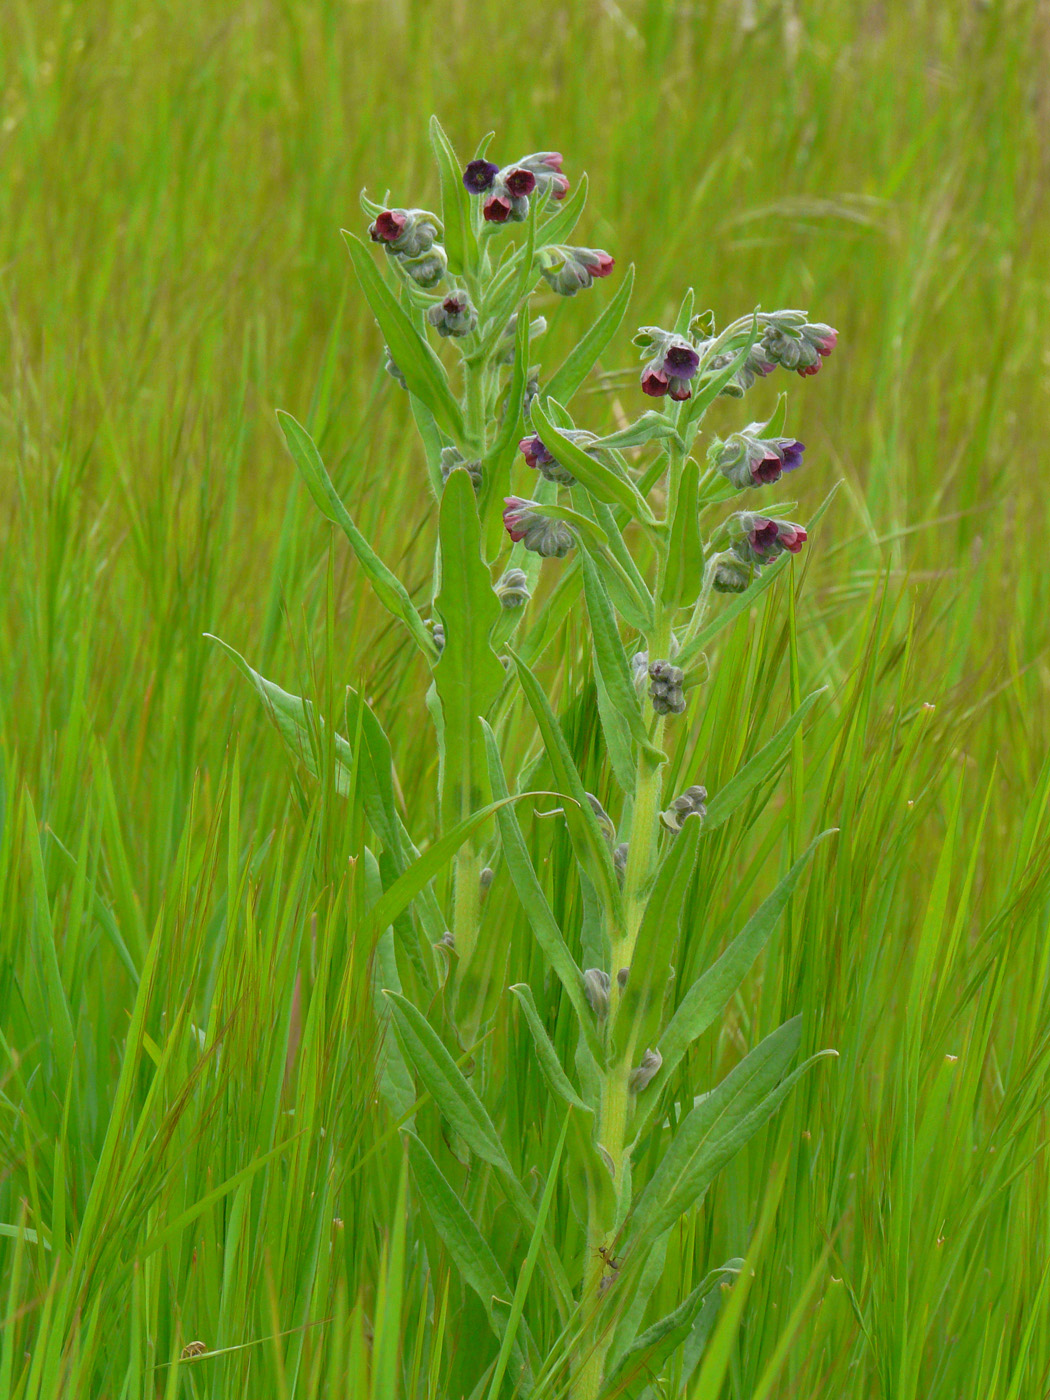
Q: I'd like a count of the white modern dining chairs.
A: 0